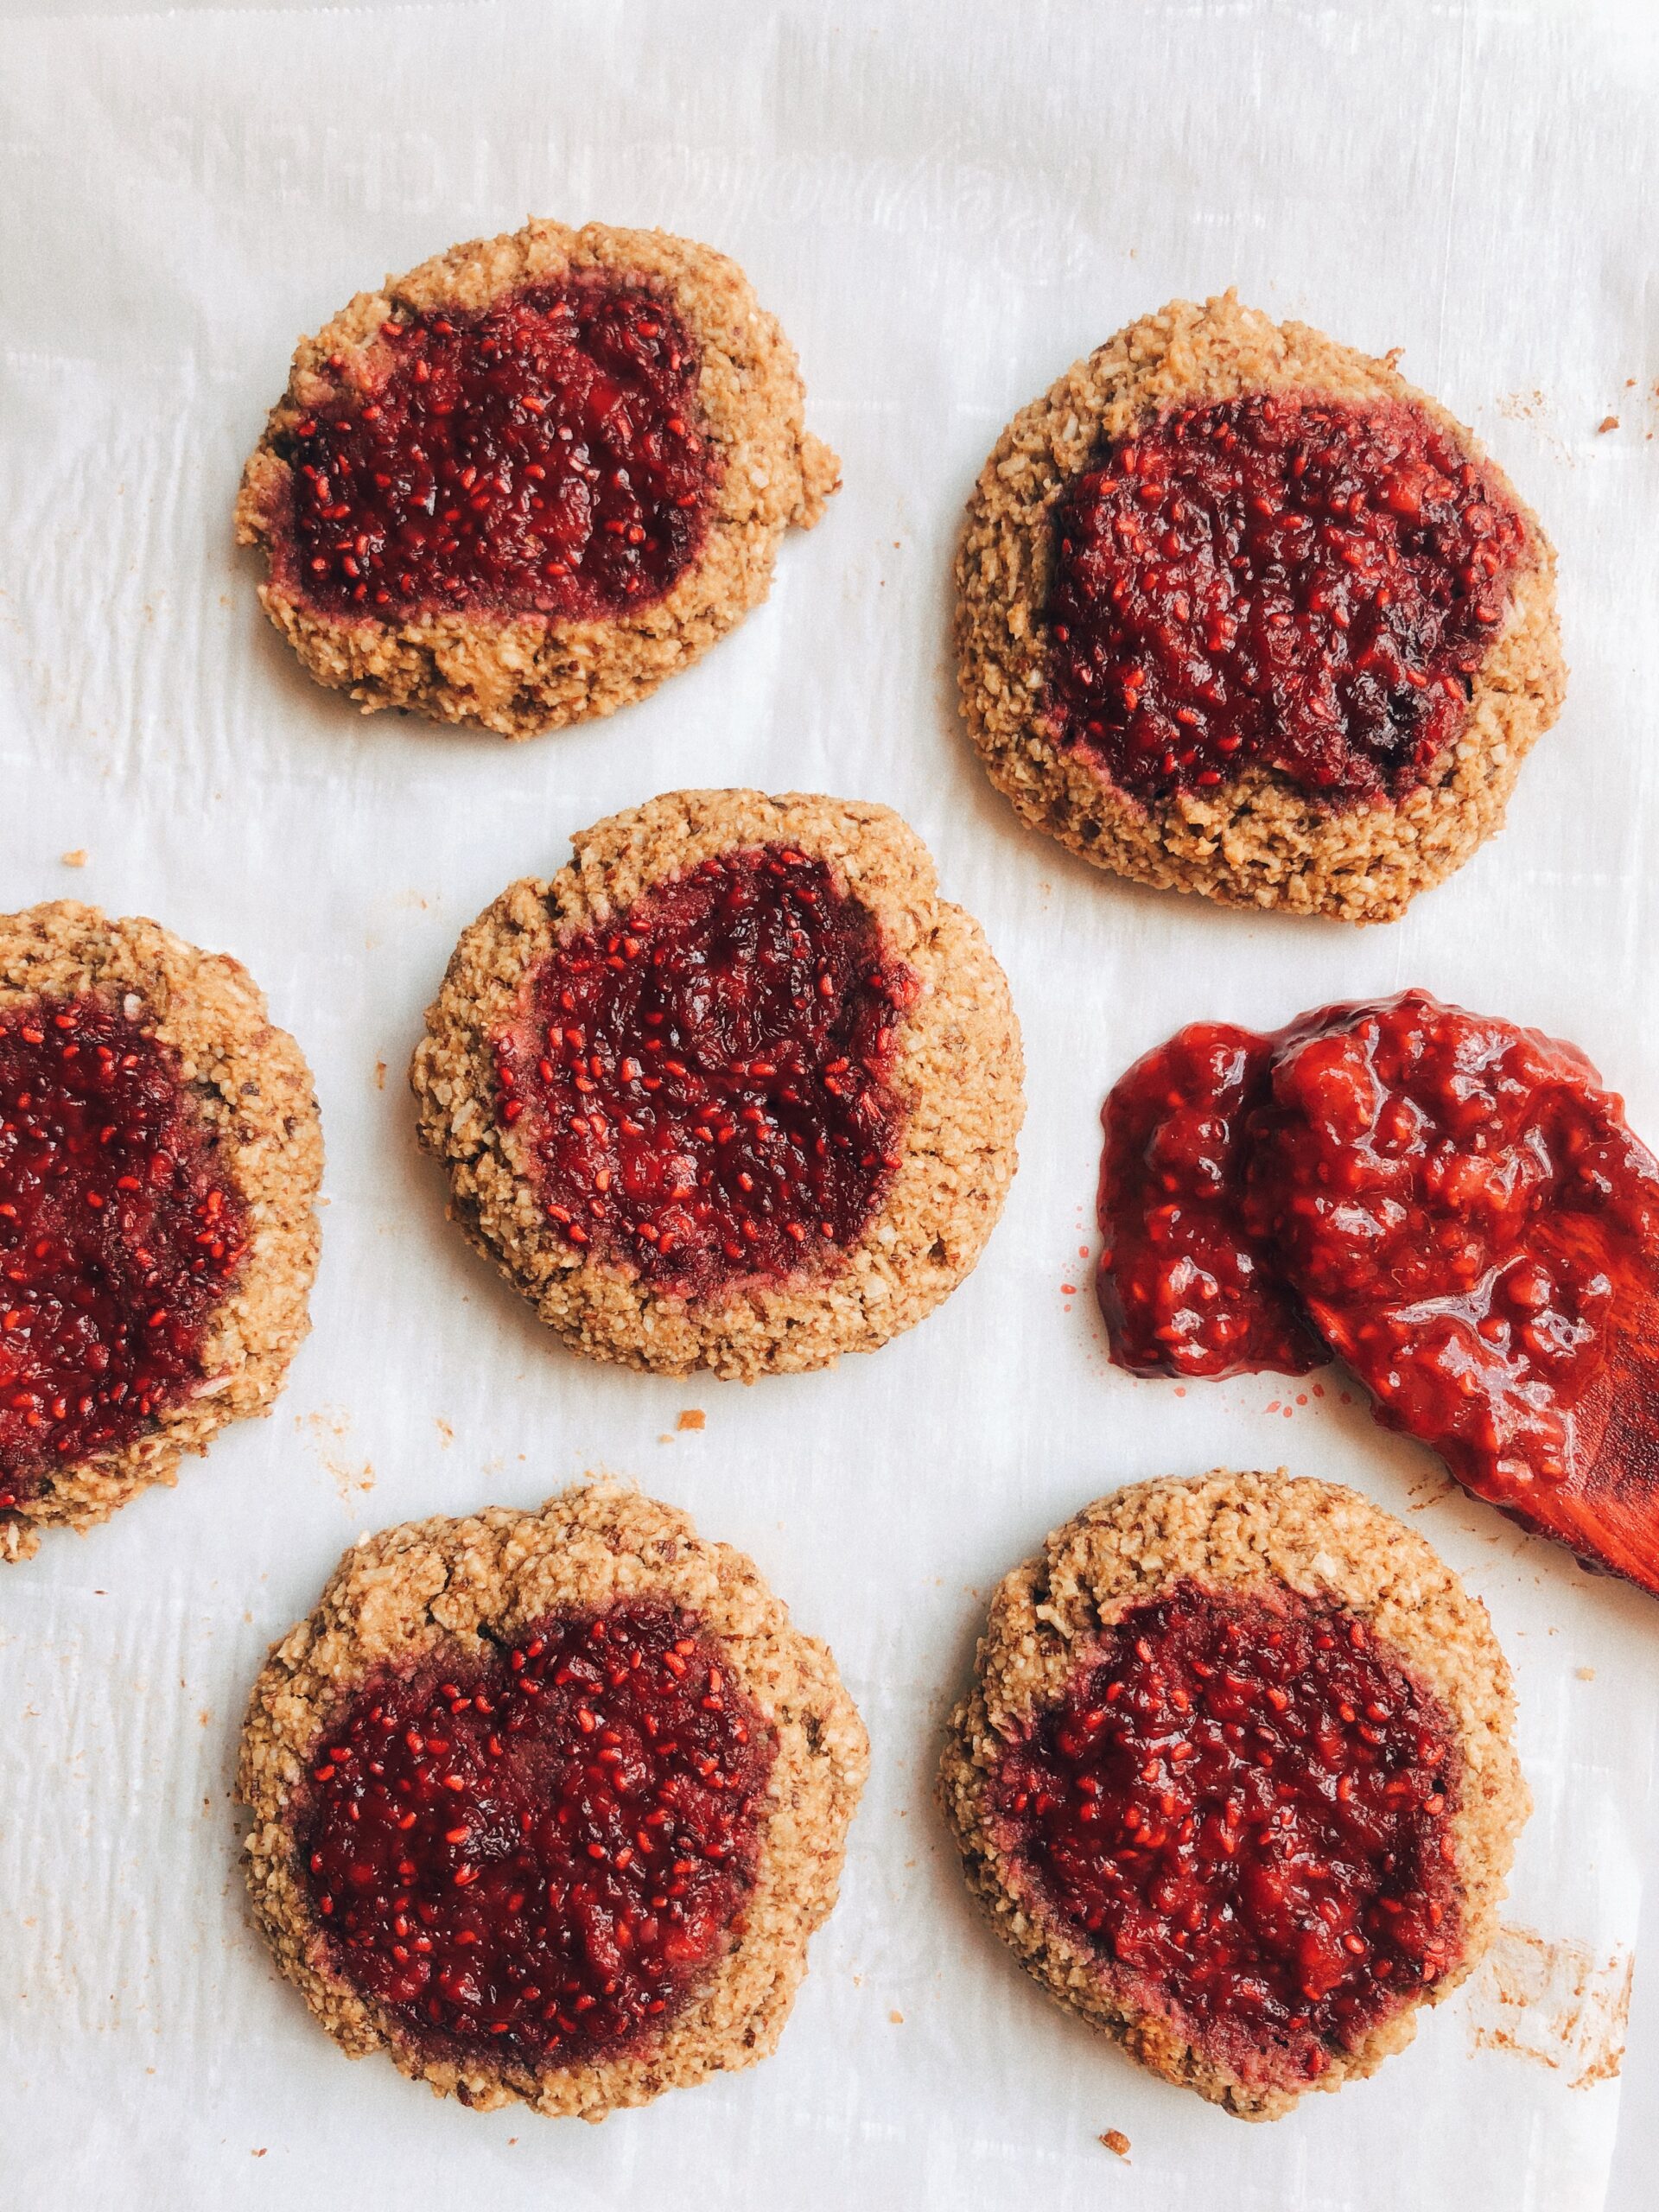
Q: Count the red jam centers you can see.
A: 6